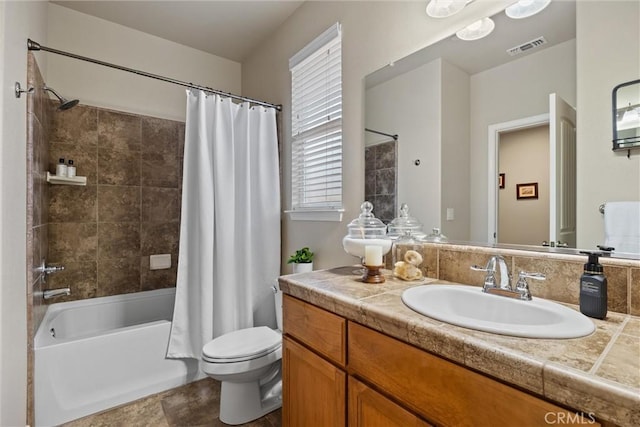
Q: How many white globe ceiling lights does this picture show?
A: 3